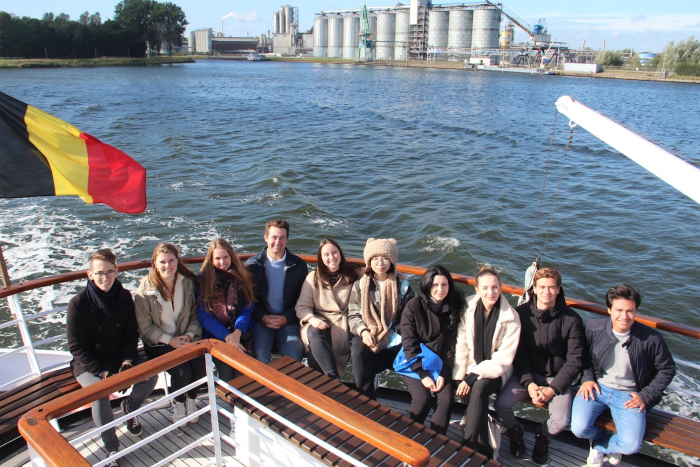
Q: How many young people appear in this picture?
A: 10